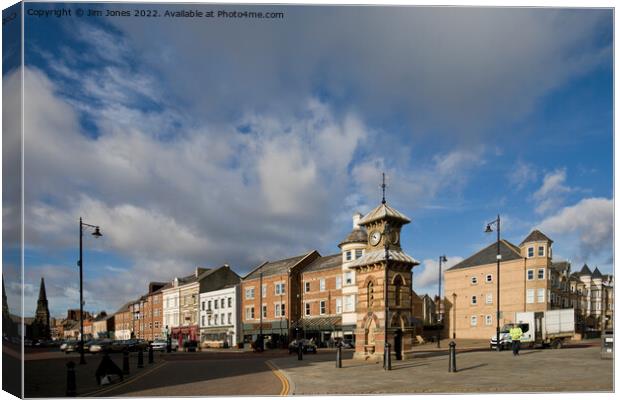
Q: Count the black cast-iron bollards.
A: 8